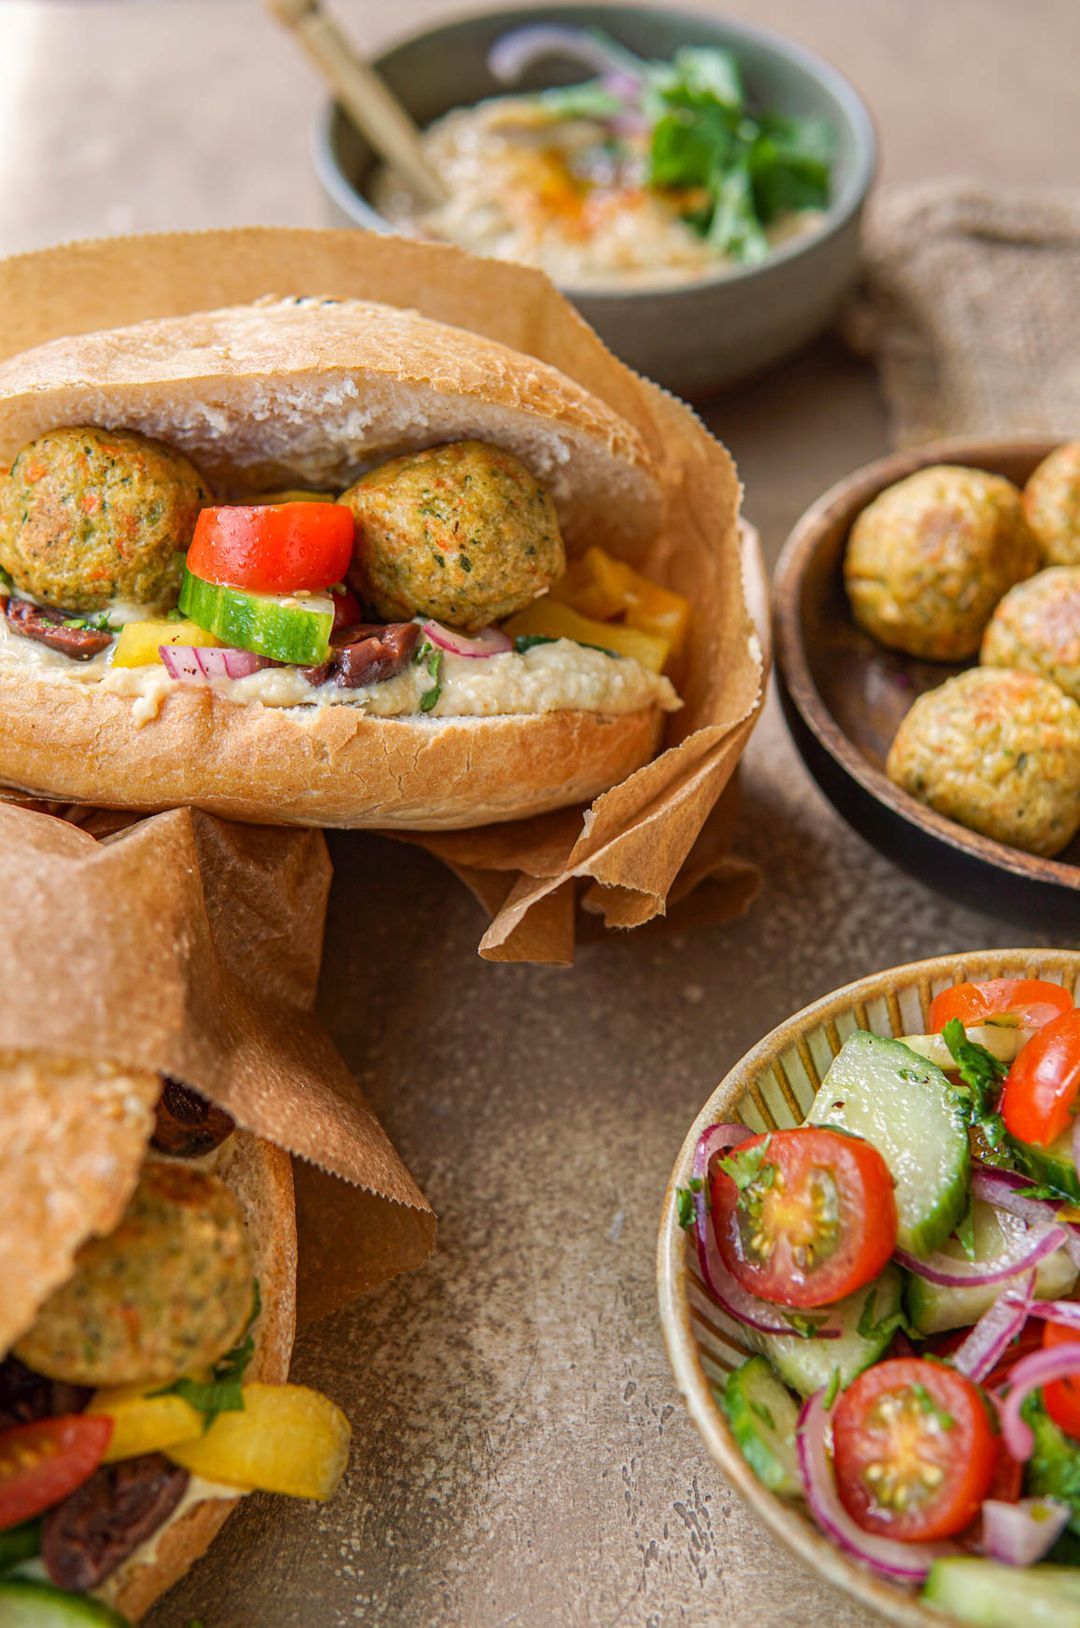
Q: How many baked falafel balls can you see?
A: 7